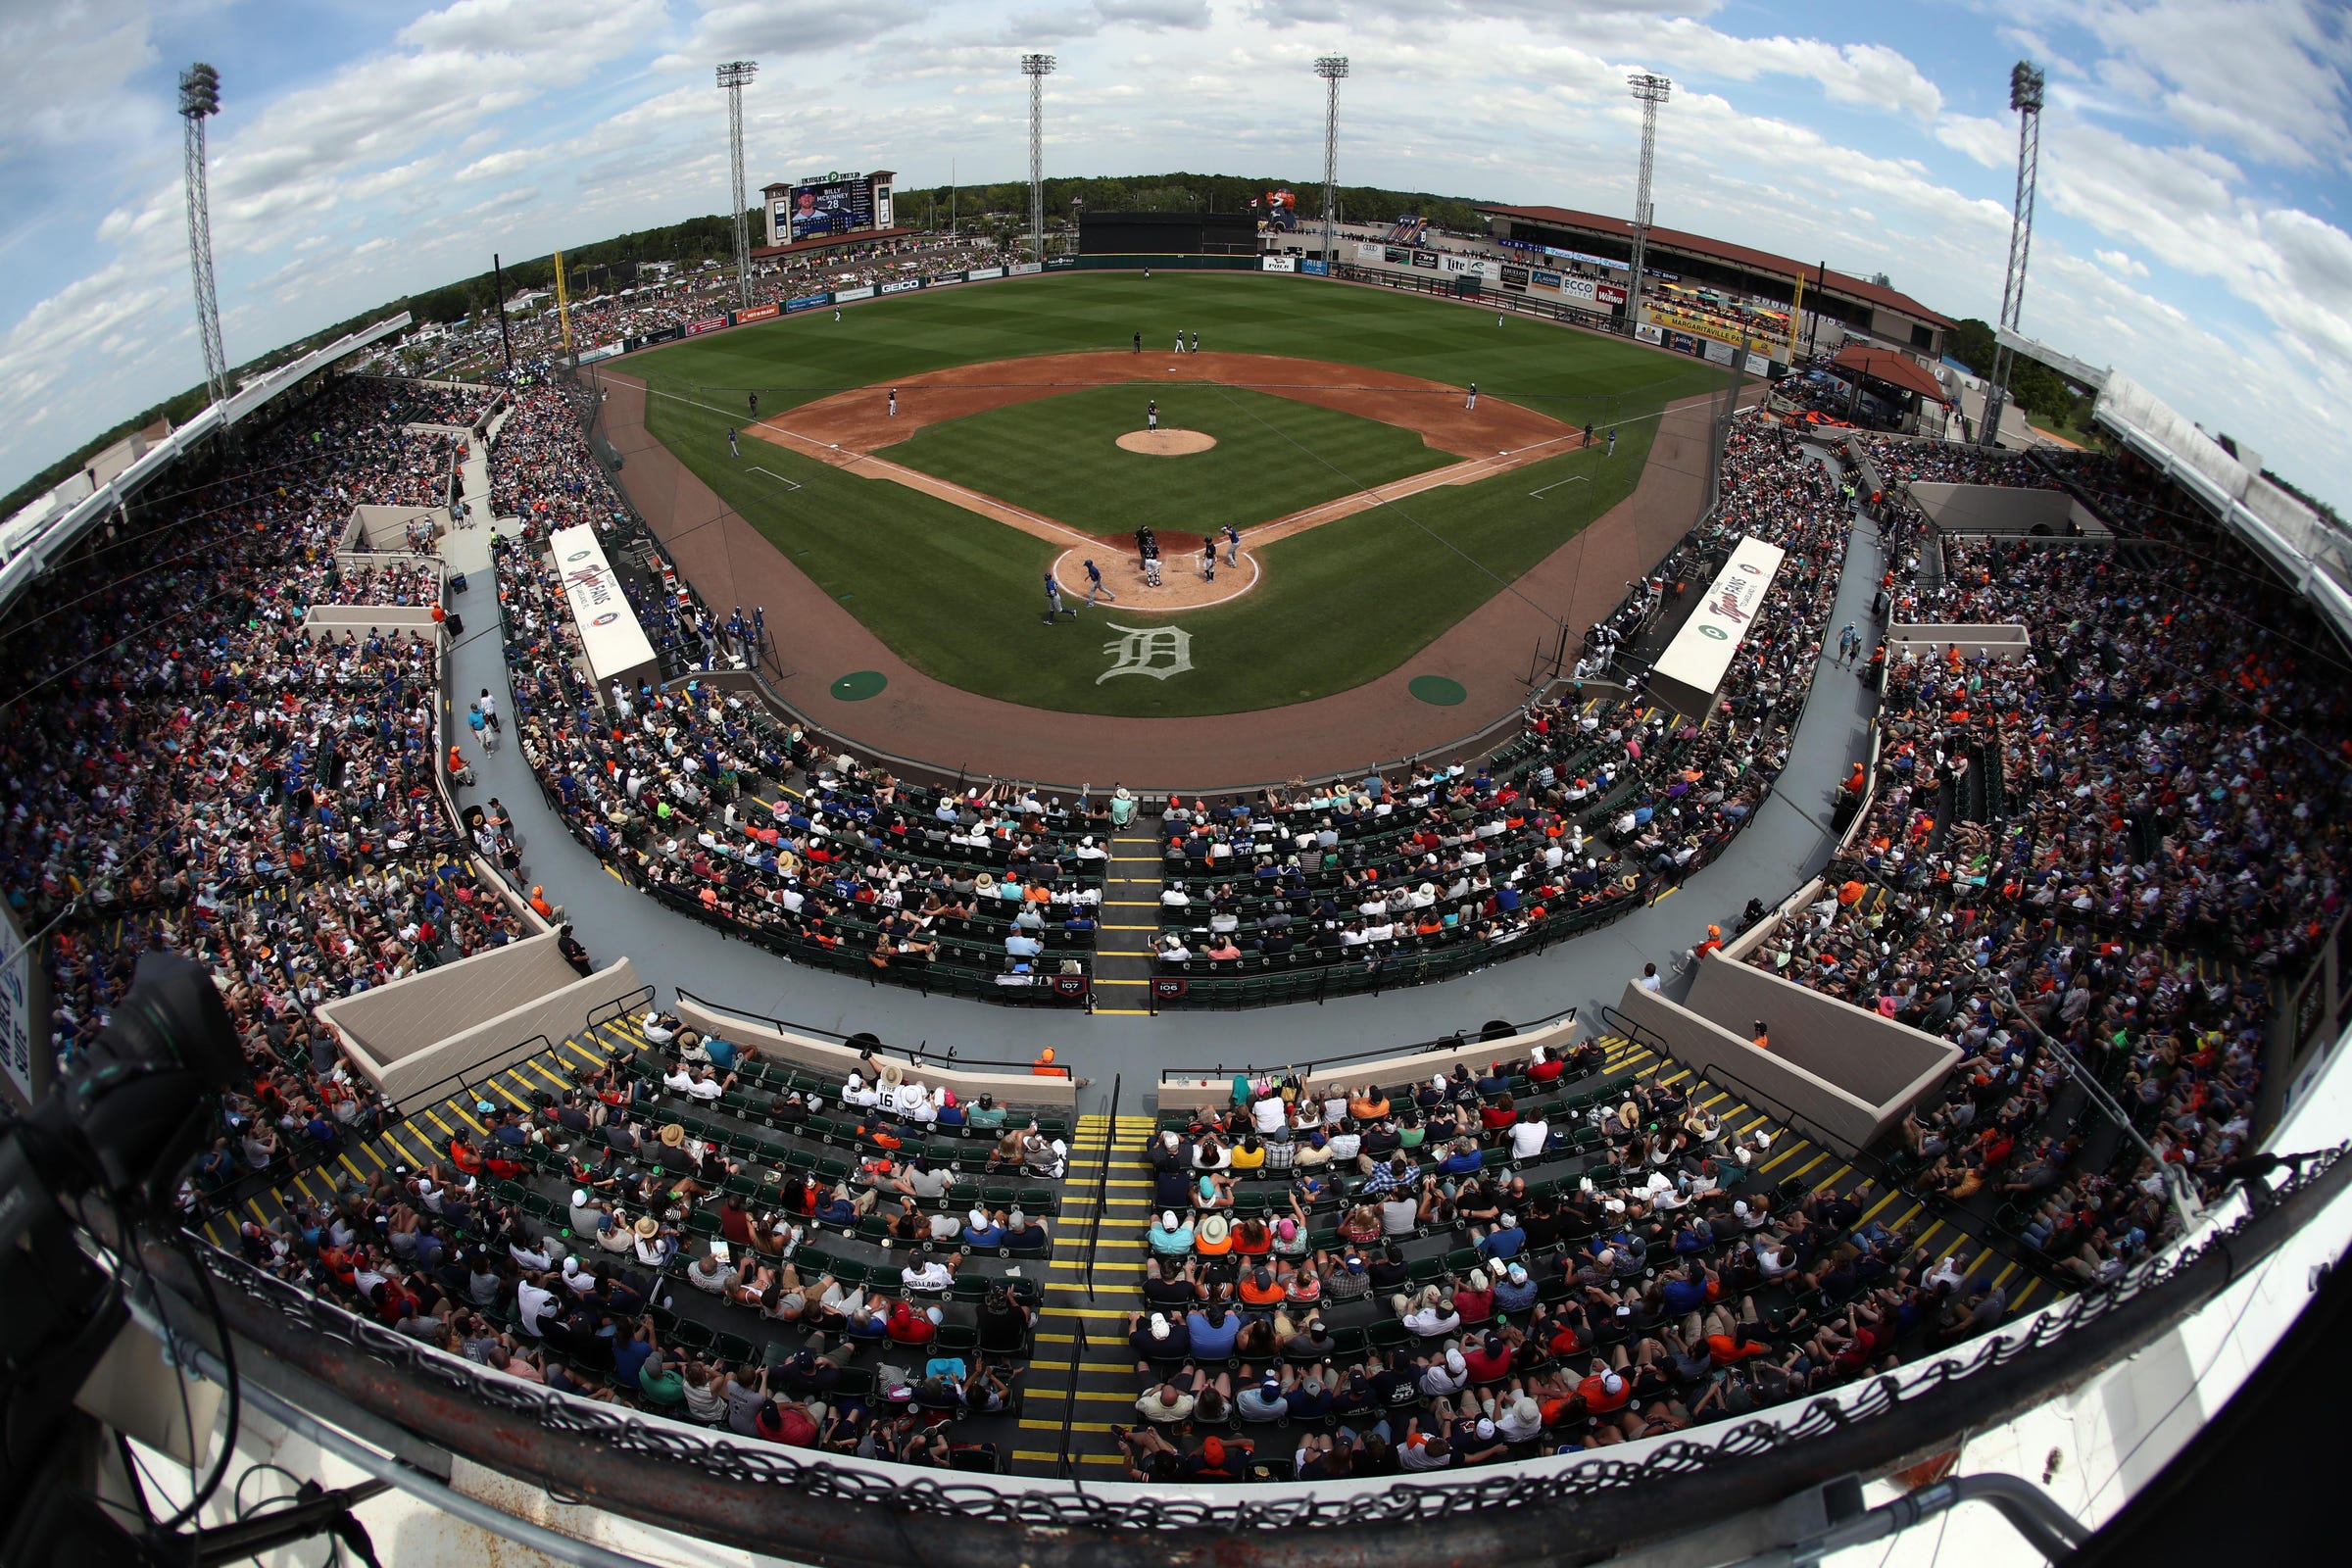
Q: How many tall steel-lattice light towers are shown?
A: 6